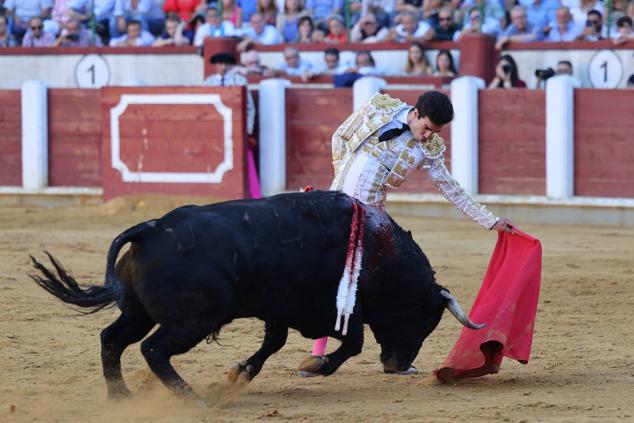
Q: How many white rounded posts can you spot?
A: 5